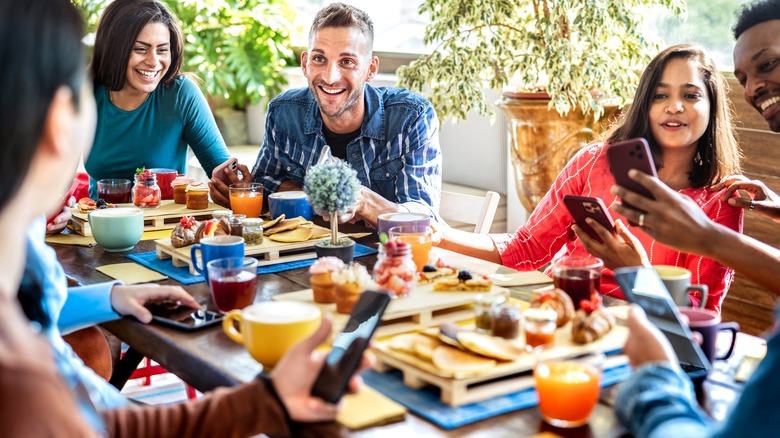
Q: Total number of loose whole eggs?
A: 0